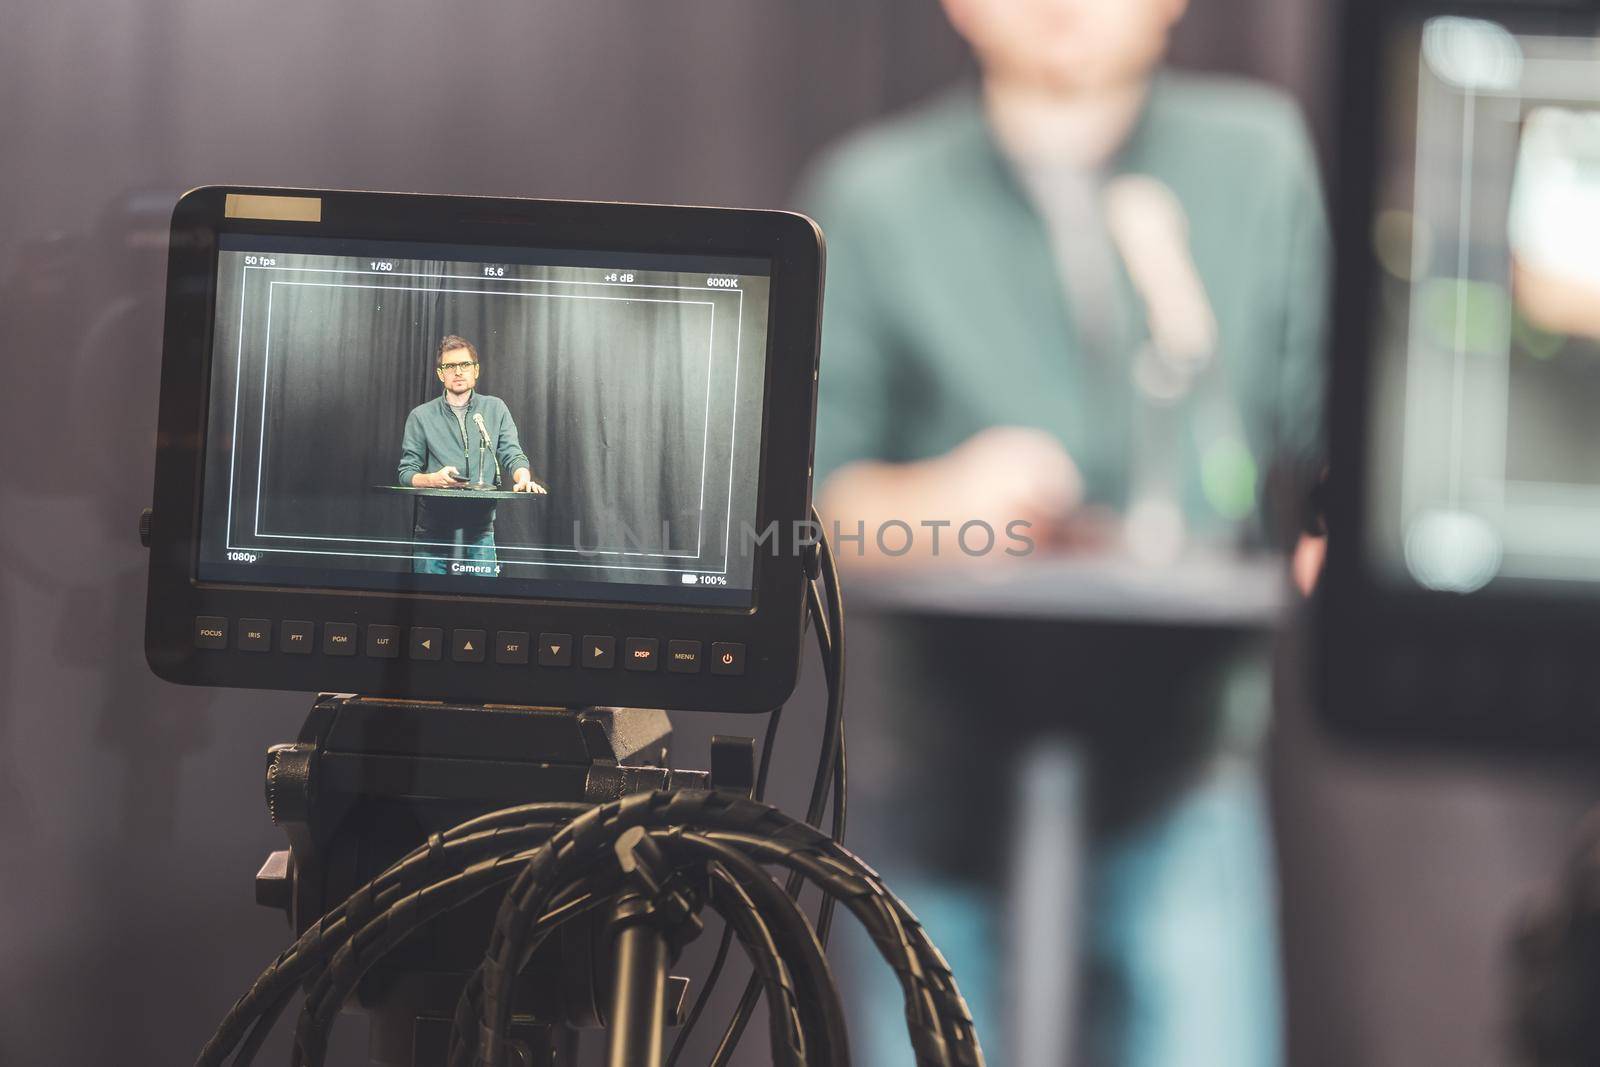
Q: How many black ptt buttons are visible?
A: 1